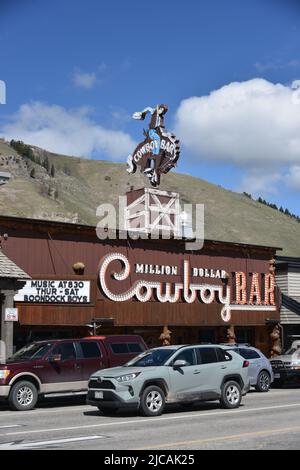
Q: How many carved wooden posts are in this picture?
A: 3